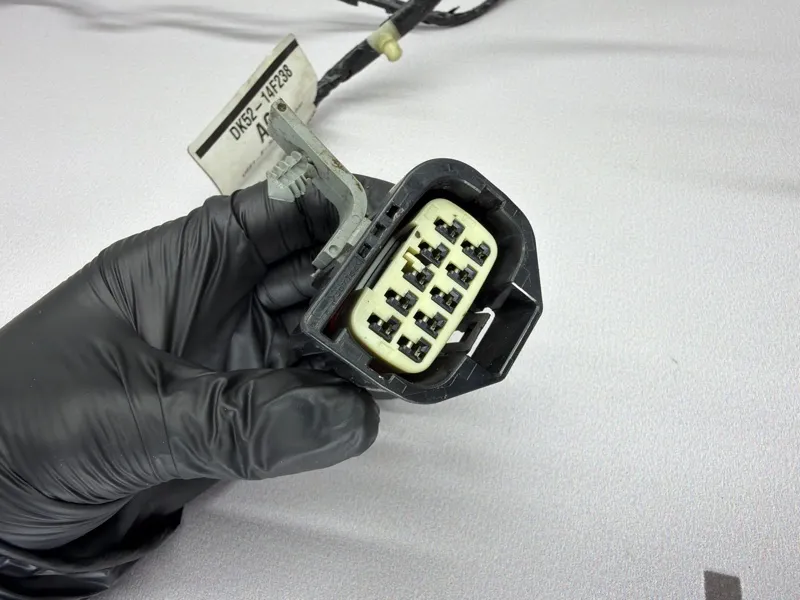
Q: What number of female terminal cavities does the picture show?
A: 10